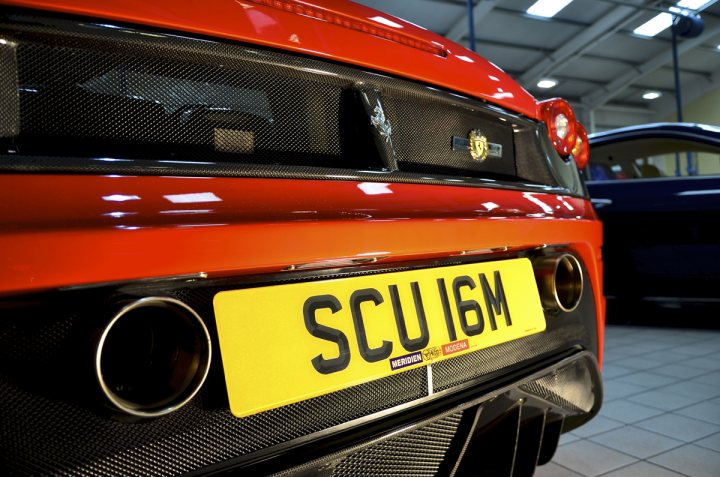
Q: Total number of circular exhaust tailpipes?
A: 2